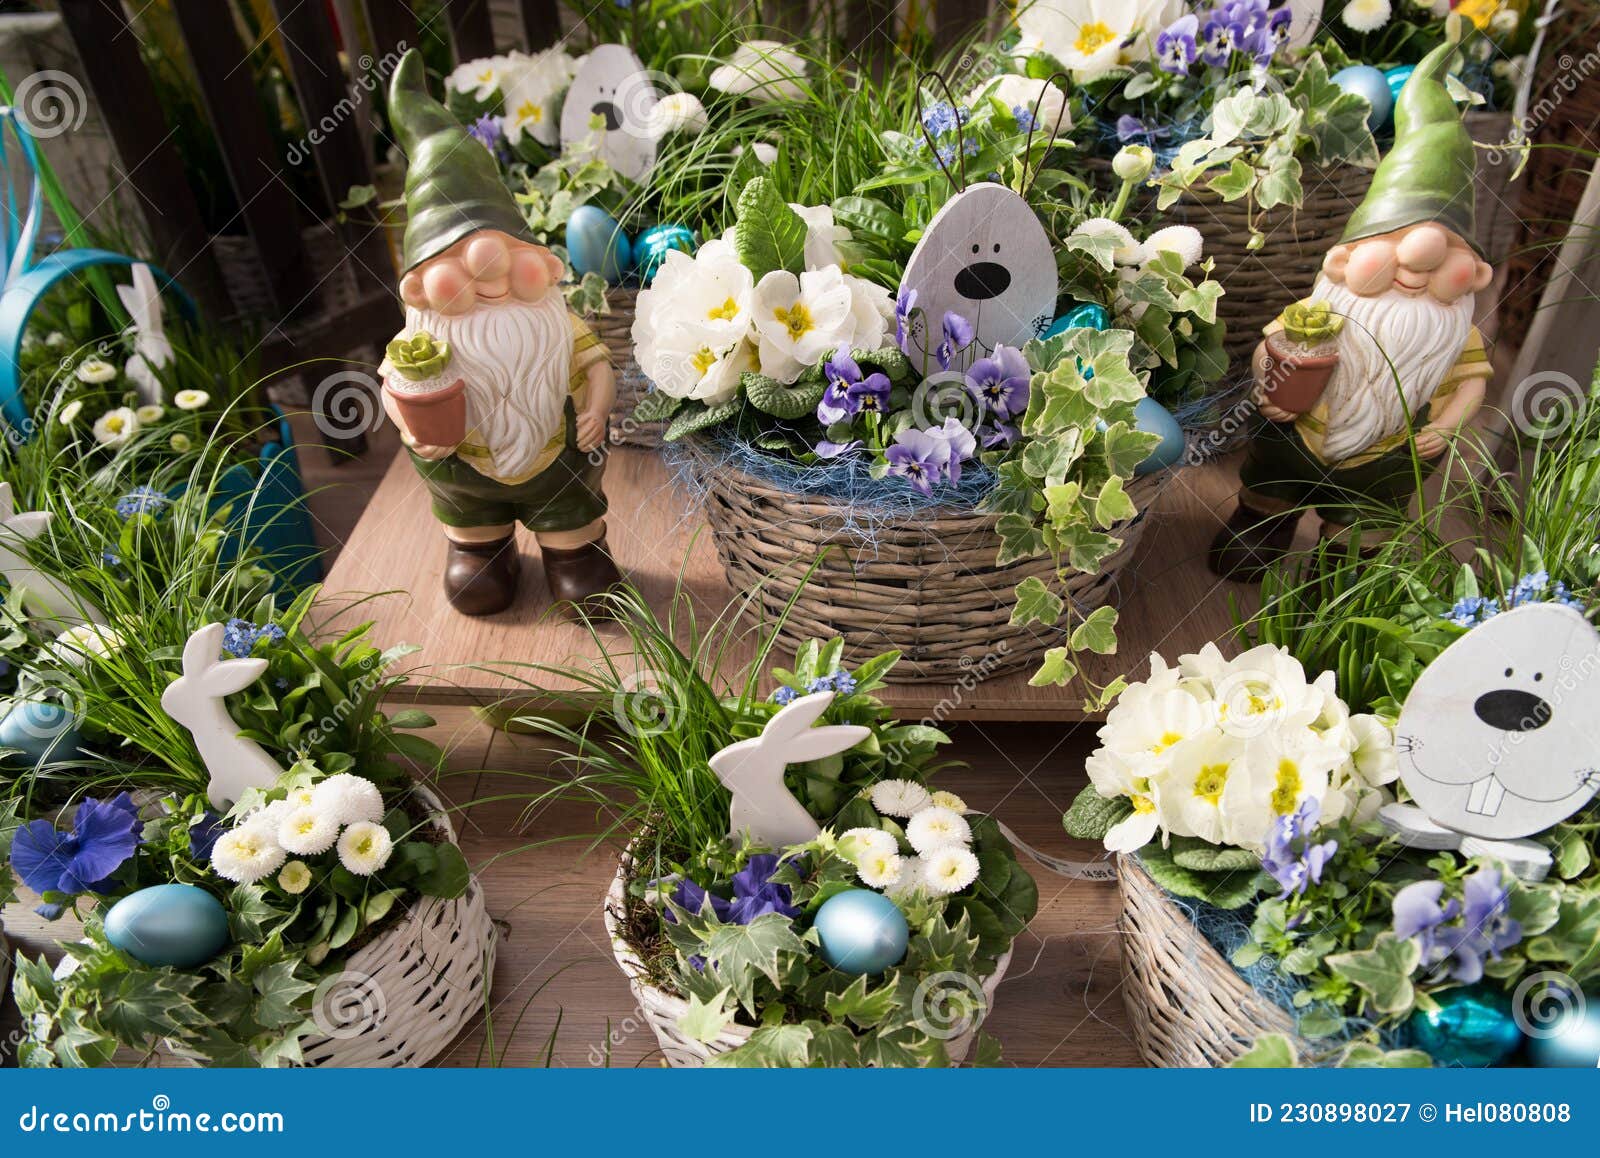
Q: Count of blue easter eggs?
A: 11